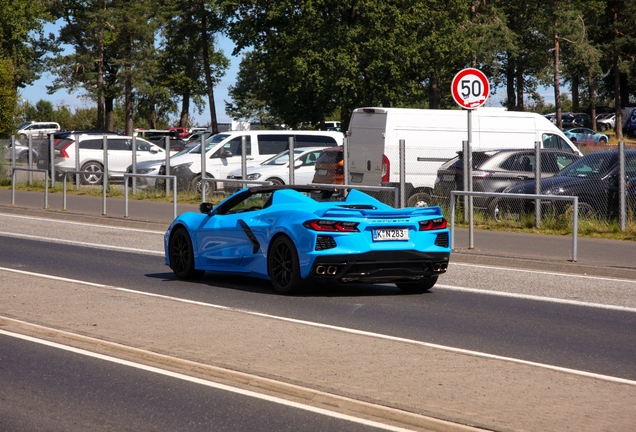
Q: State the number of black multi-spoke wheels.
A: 2